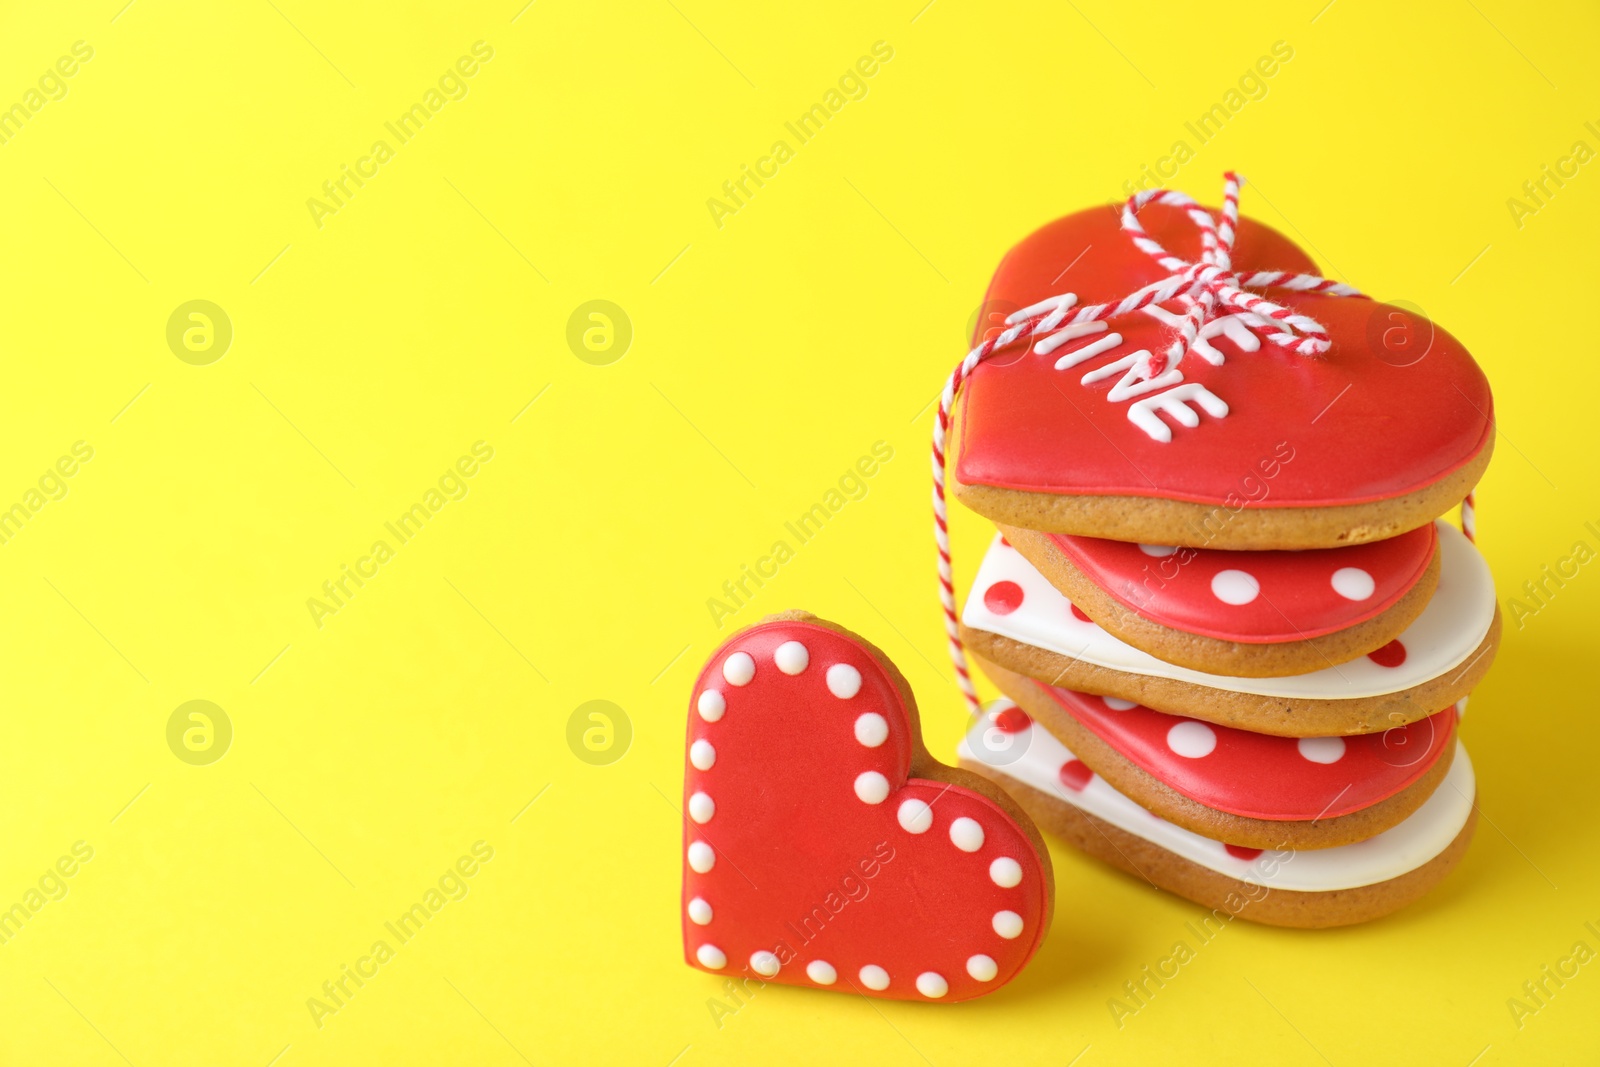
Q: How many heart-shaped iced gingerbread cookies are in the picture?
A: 6